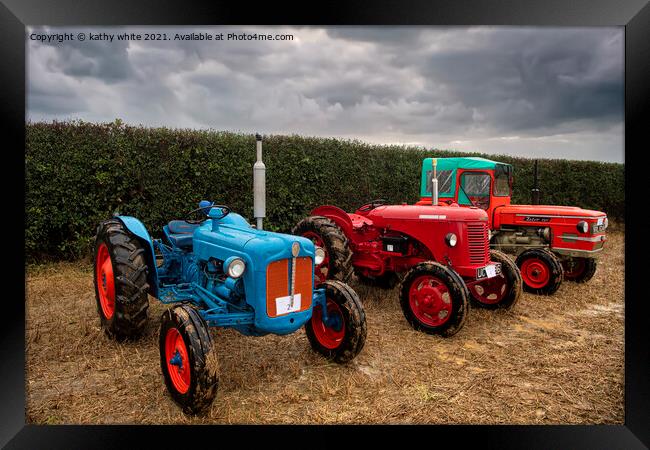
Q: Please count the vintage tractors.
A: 3